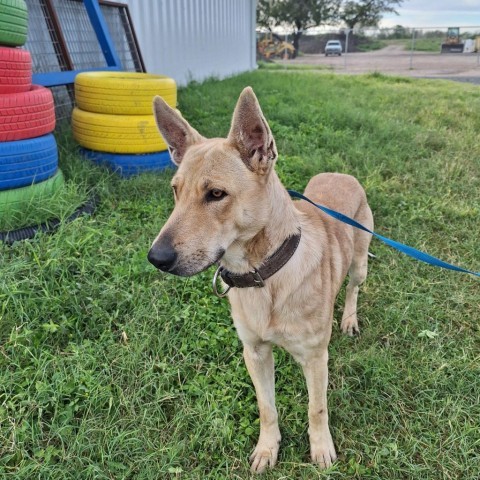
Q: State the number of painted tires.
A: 8